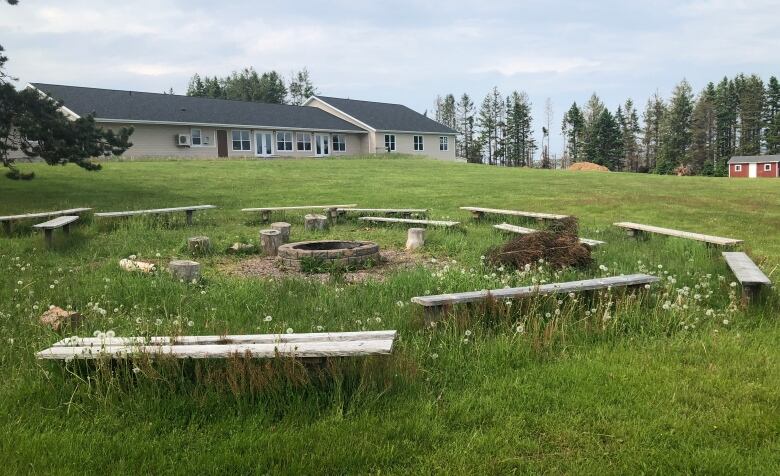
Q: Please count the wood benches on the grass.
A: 12